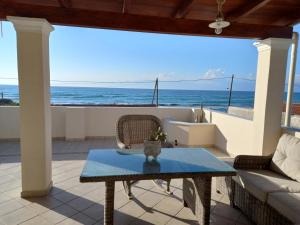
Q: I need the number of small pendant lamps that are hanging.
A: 1